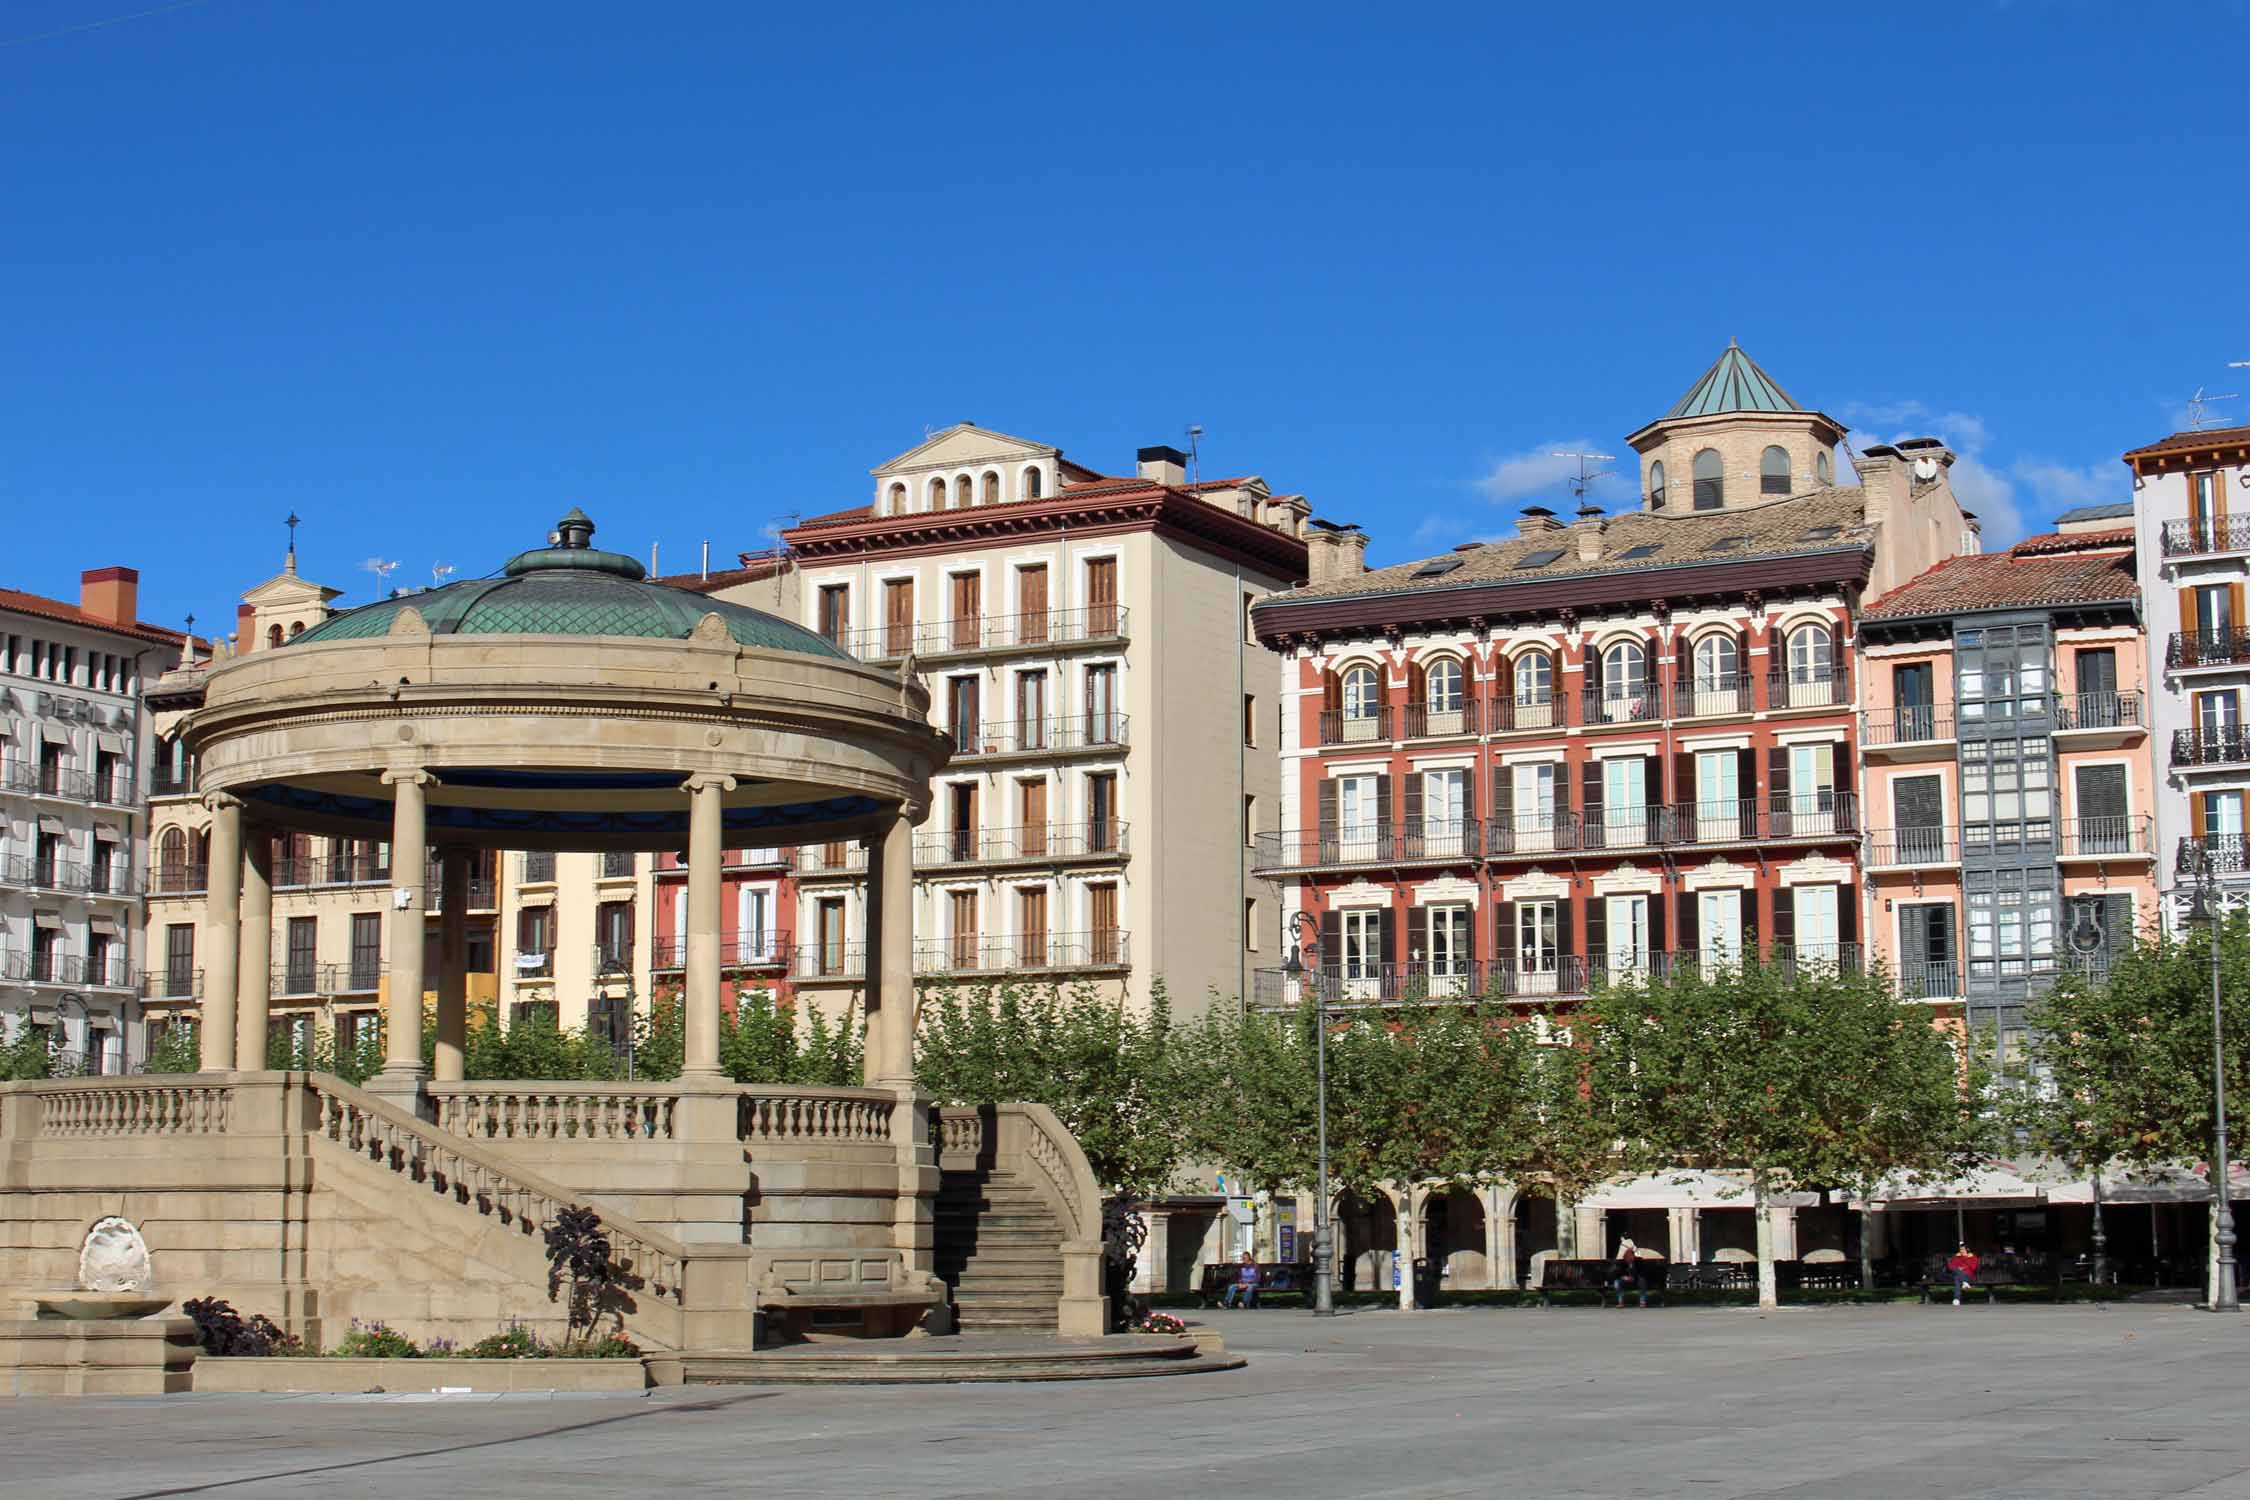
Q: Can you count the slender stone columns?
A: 7